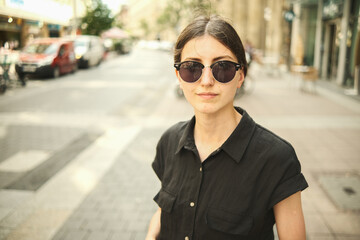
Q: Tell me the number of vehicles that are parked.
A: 2